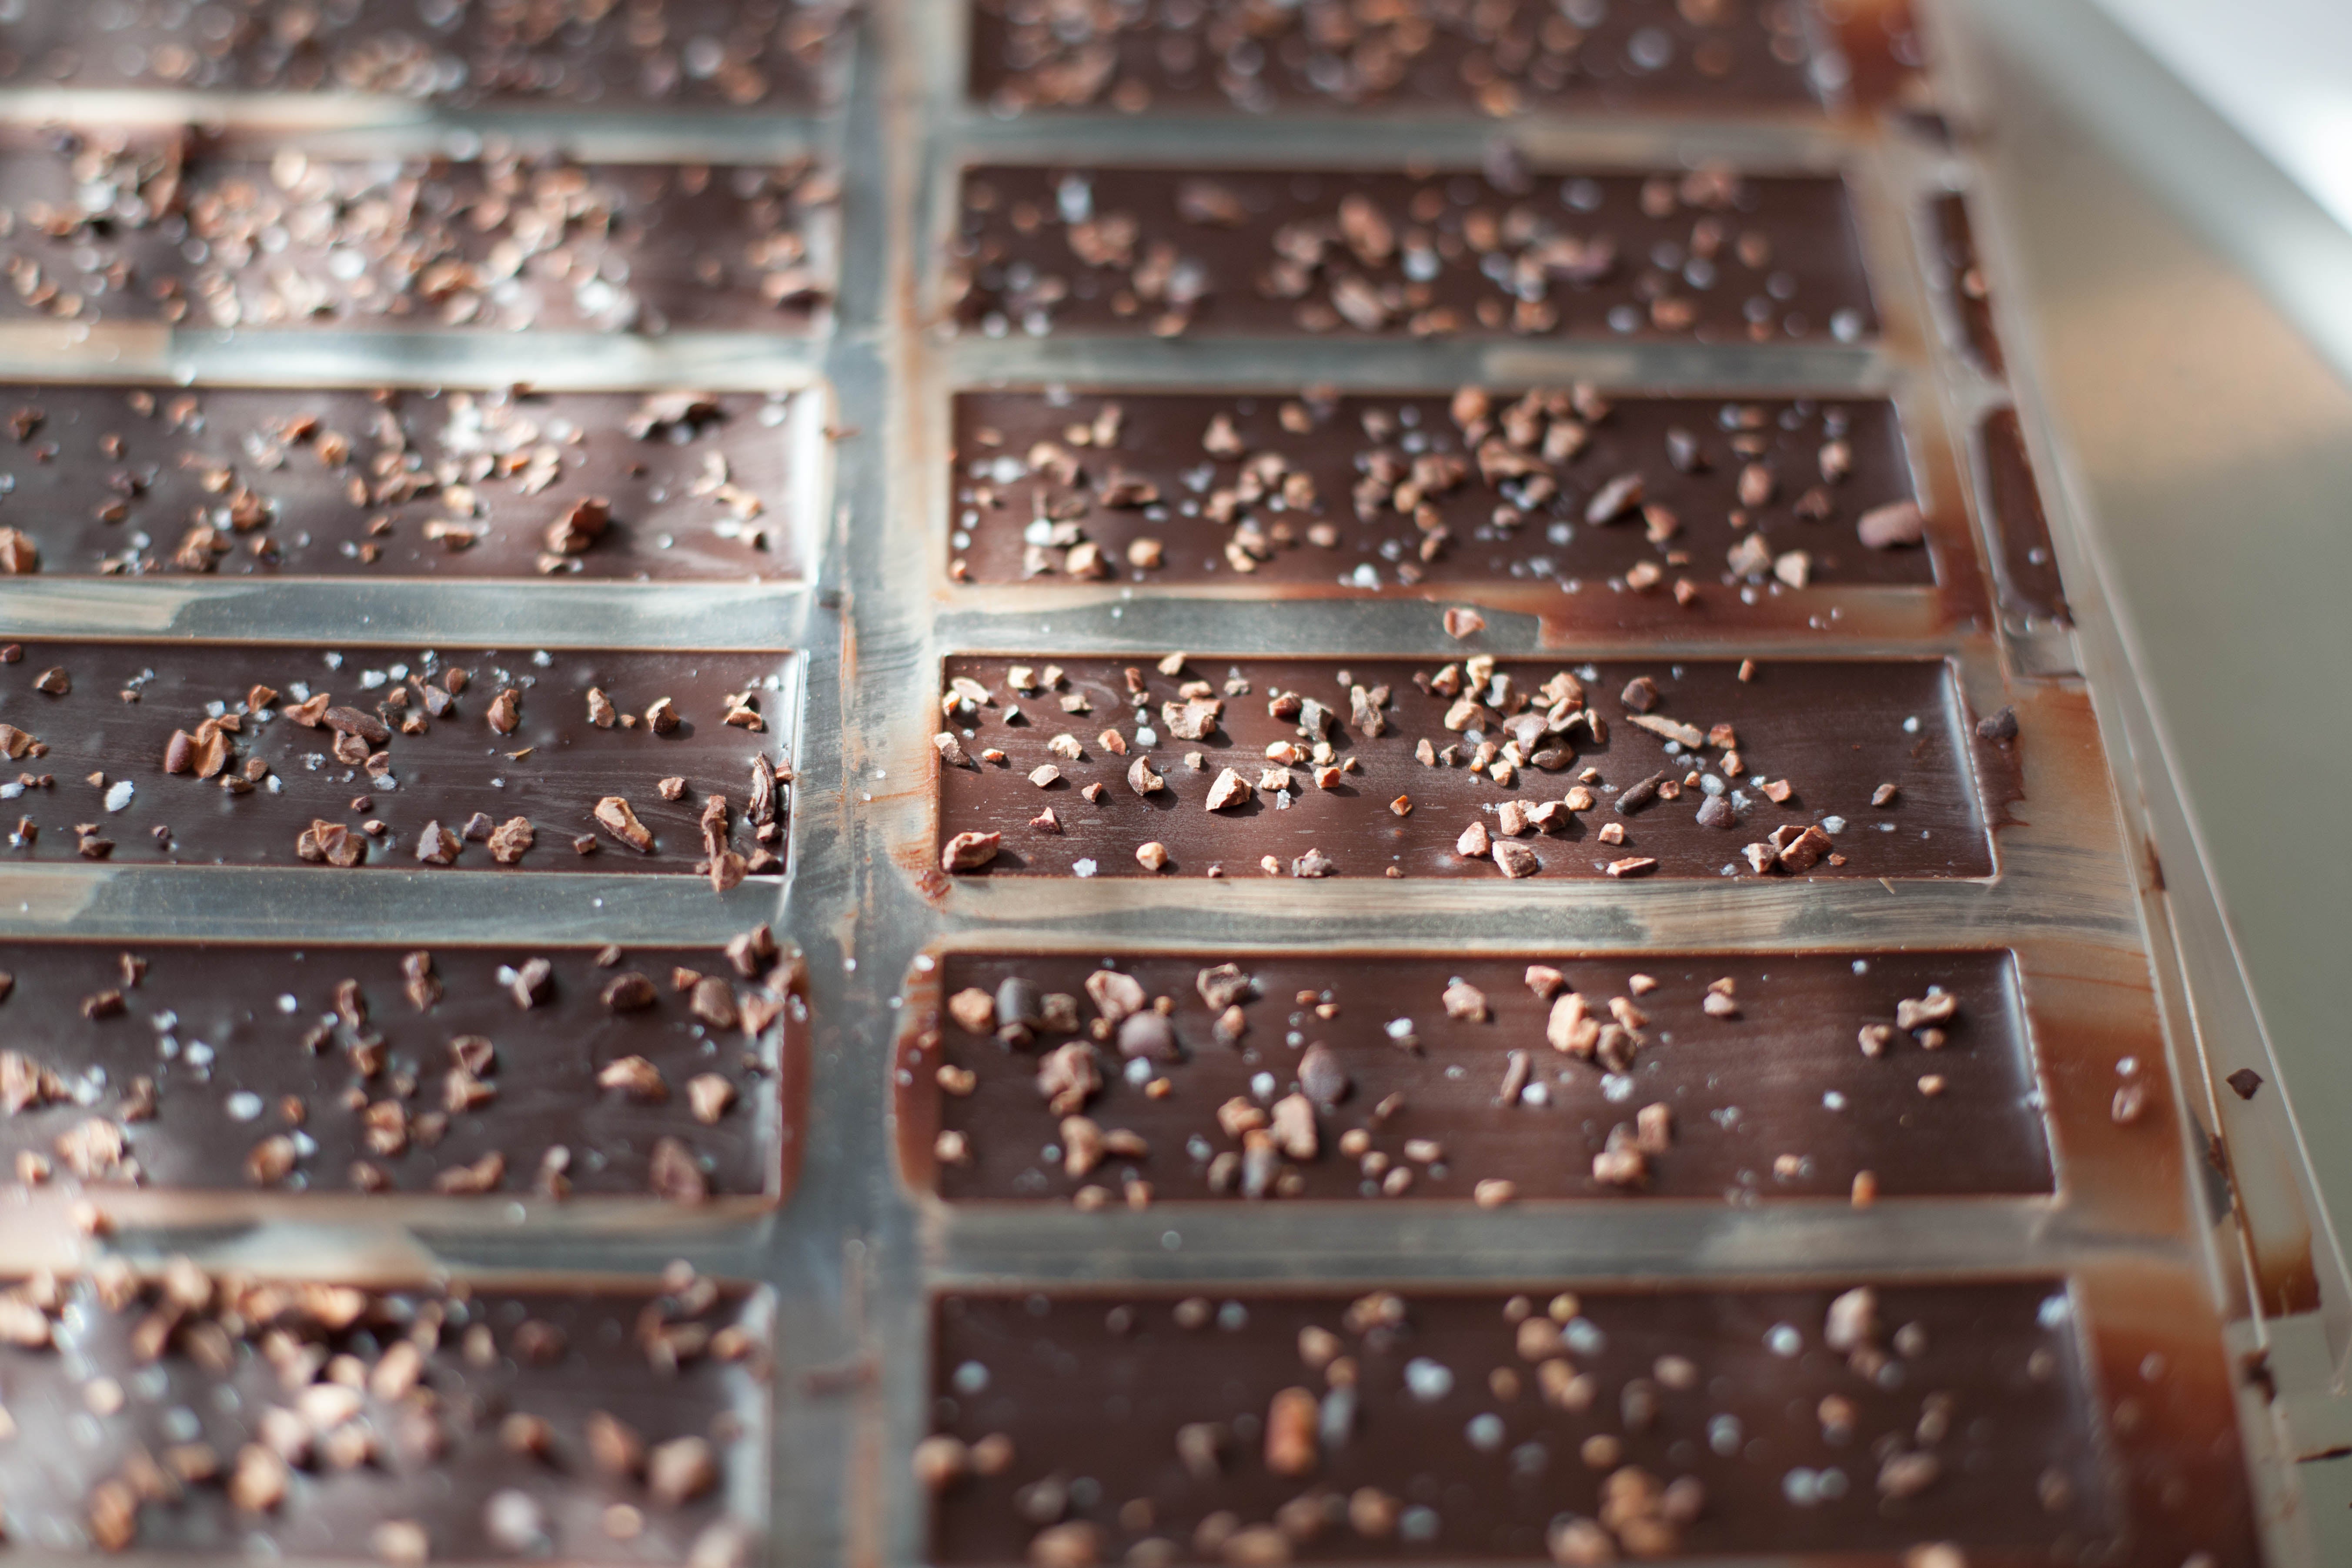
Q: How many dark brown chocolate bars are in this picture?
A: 12